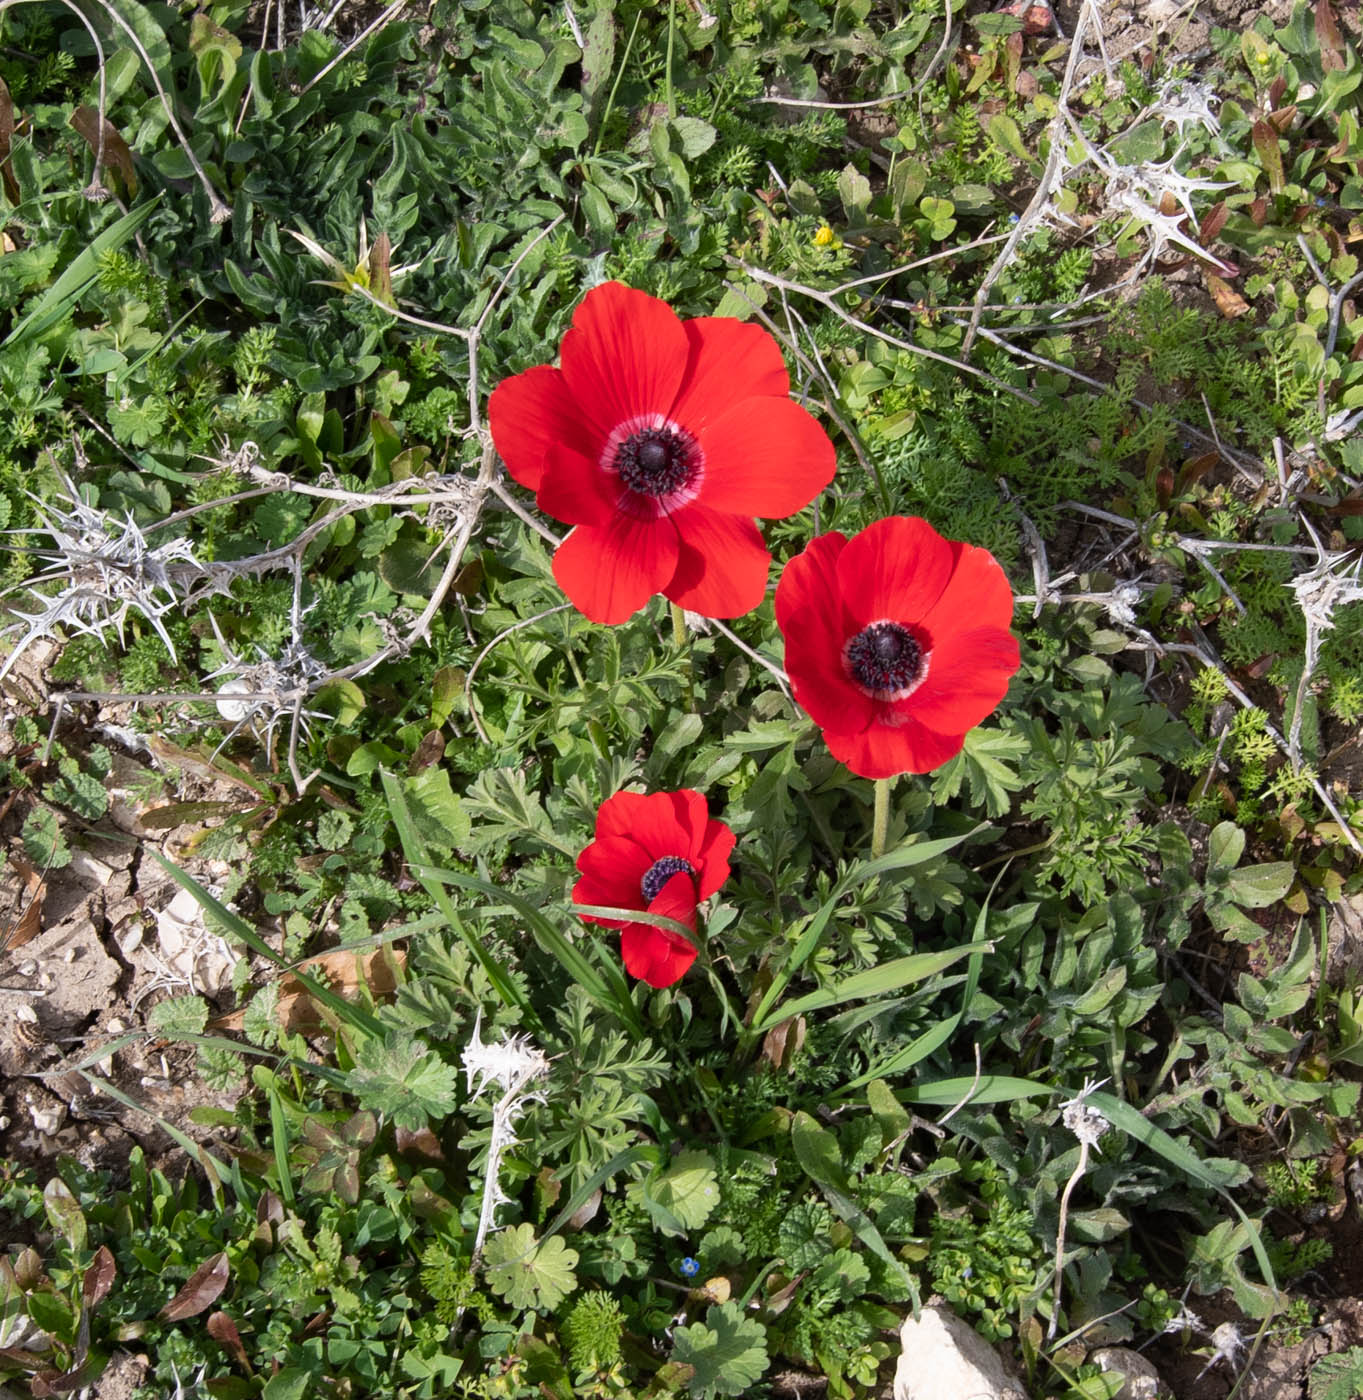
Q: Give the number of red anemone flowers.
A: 3